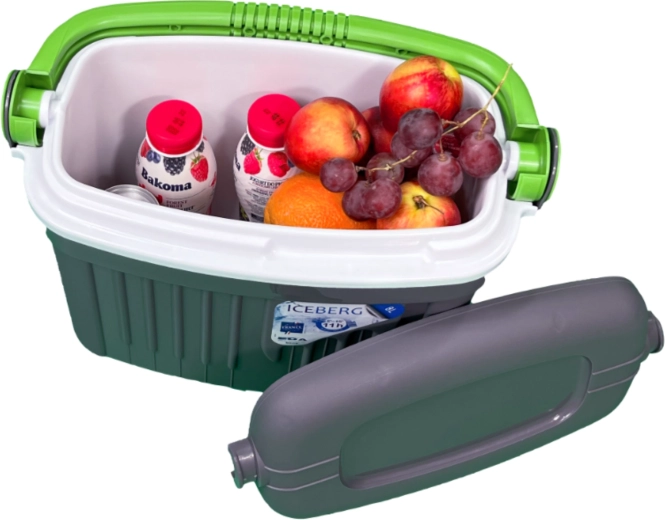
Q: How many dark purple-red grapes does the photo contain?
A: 9